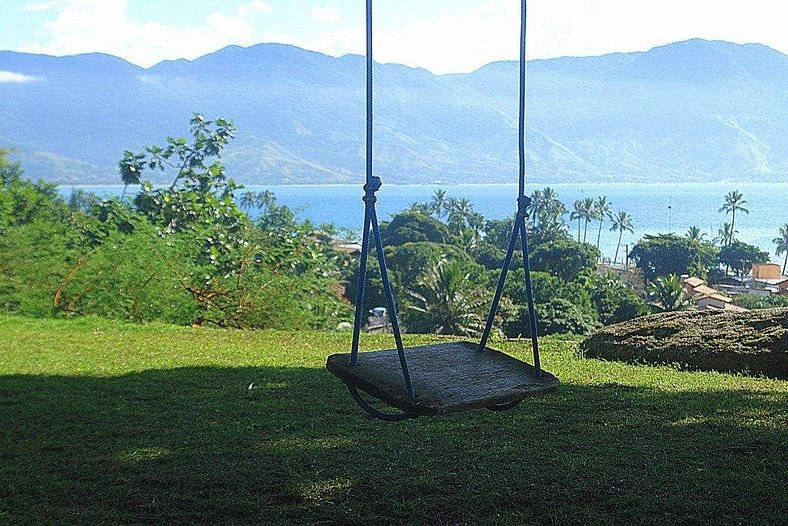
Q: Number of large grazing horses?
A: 0